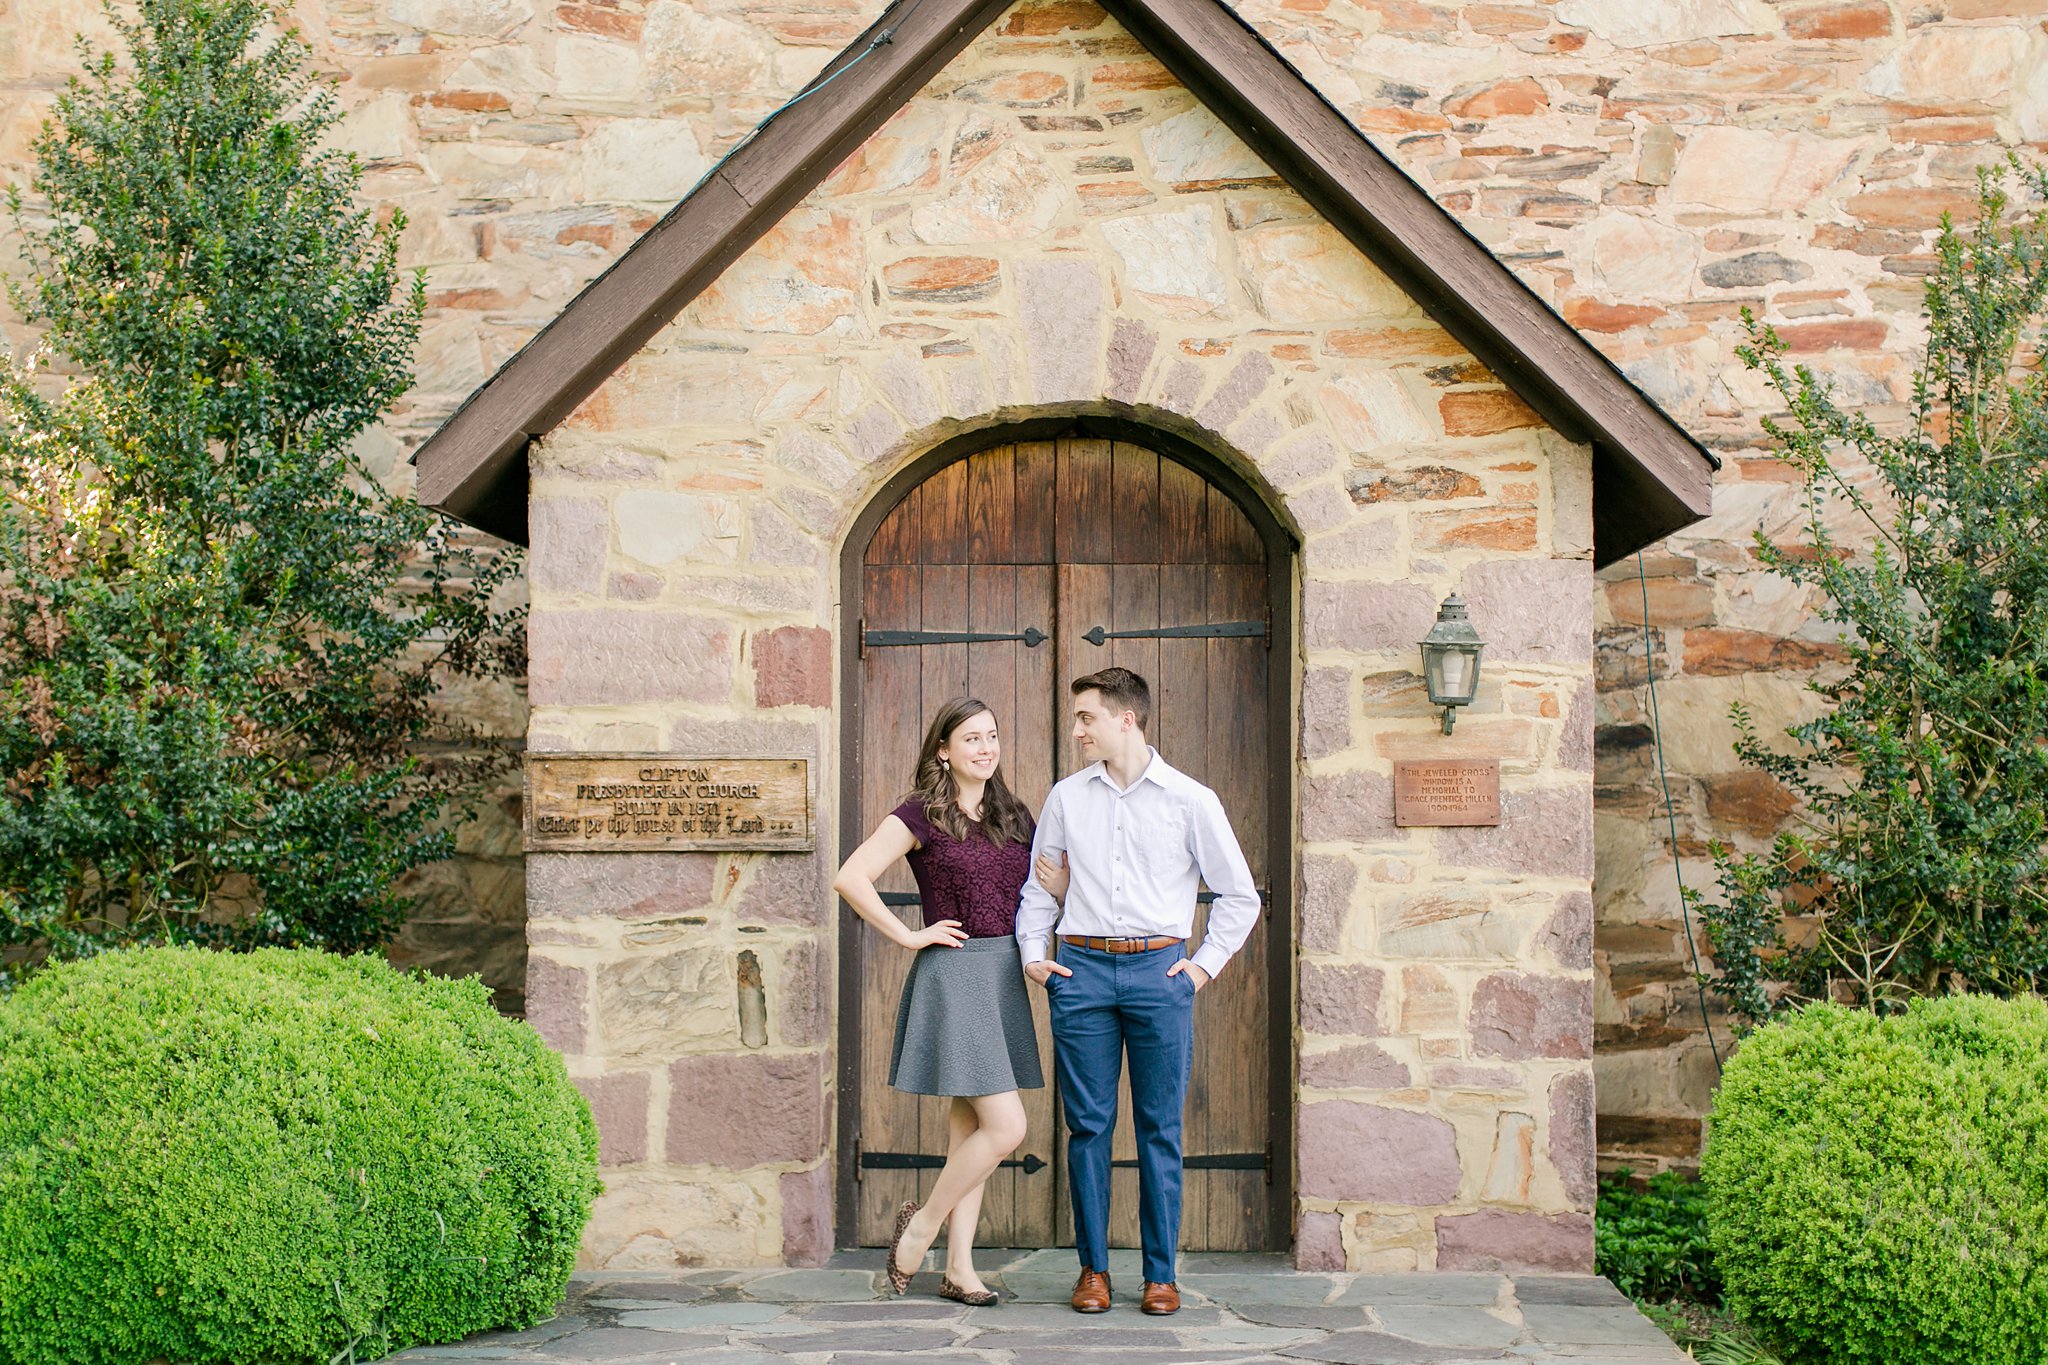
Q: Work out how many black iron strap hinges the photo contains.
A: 6